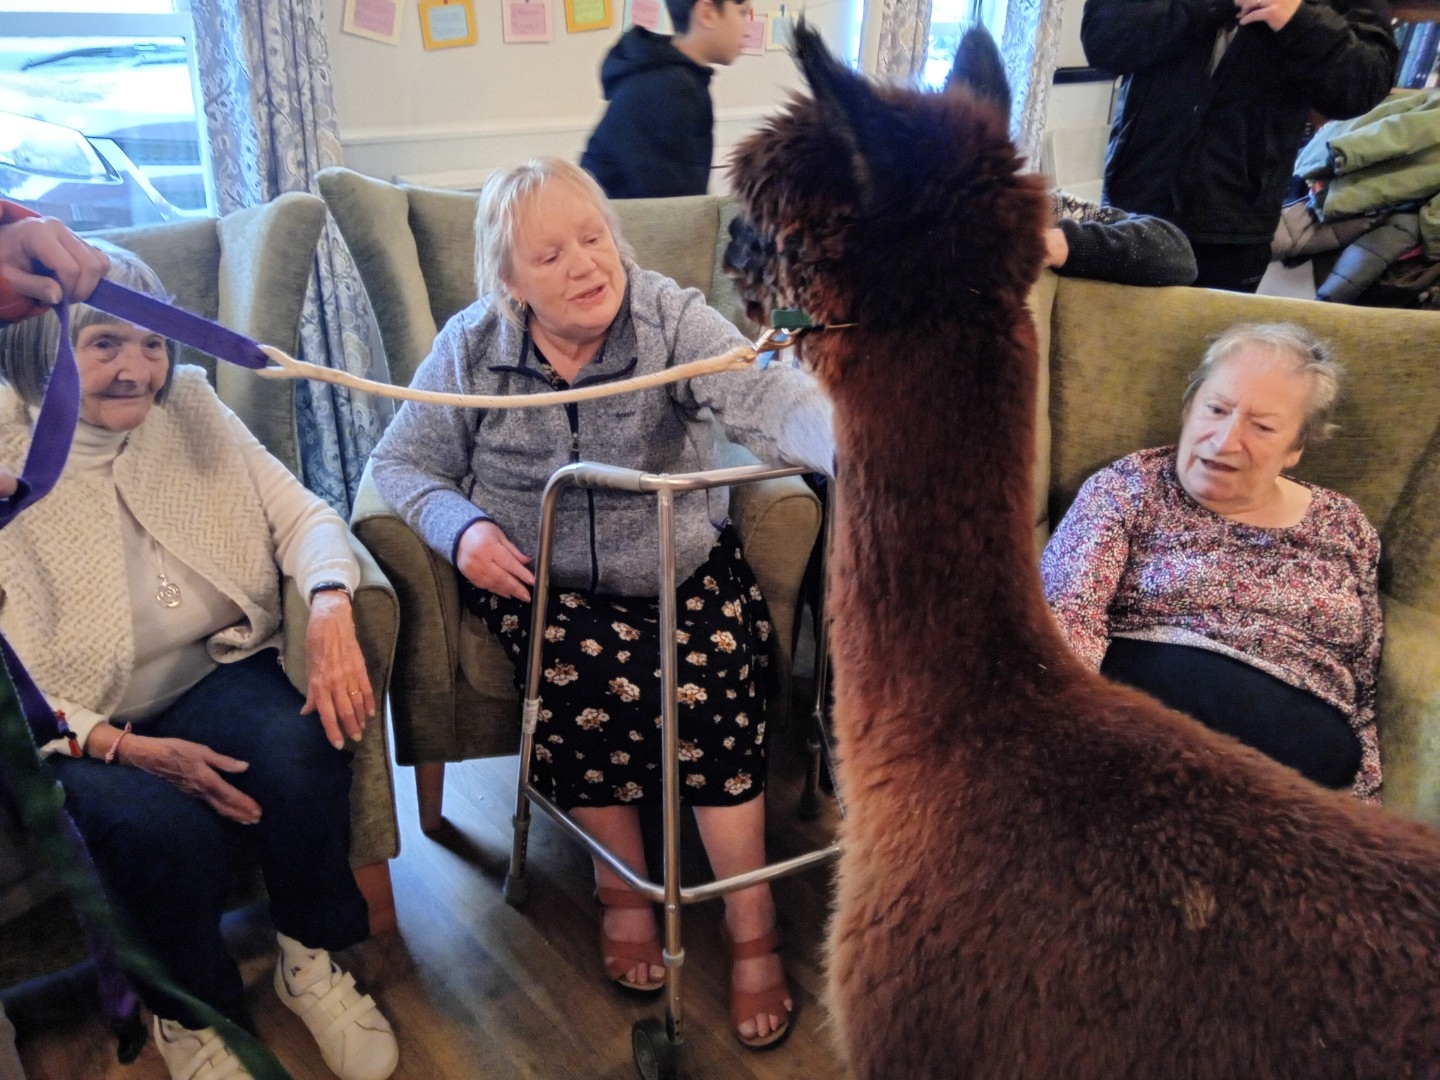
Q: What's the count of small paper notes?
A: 7